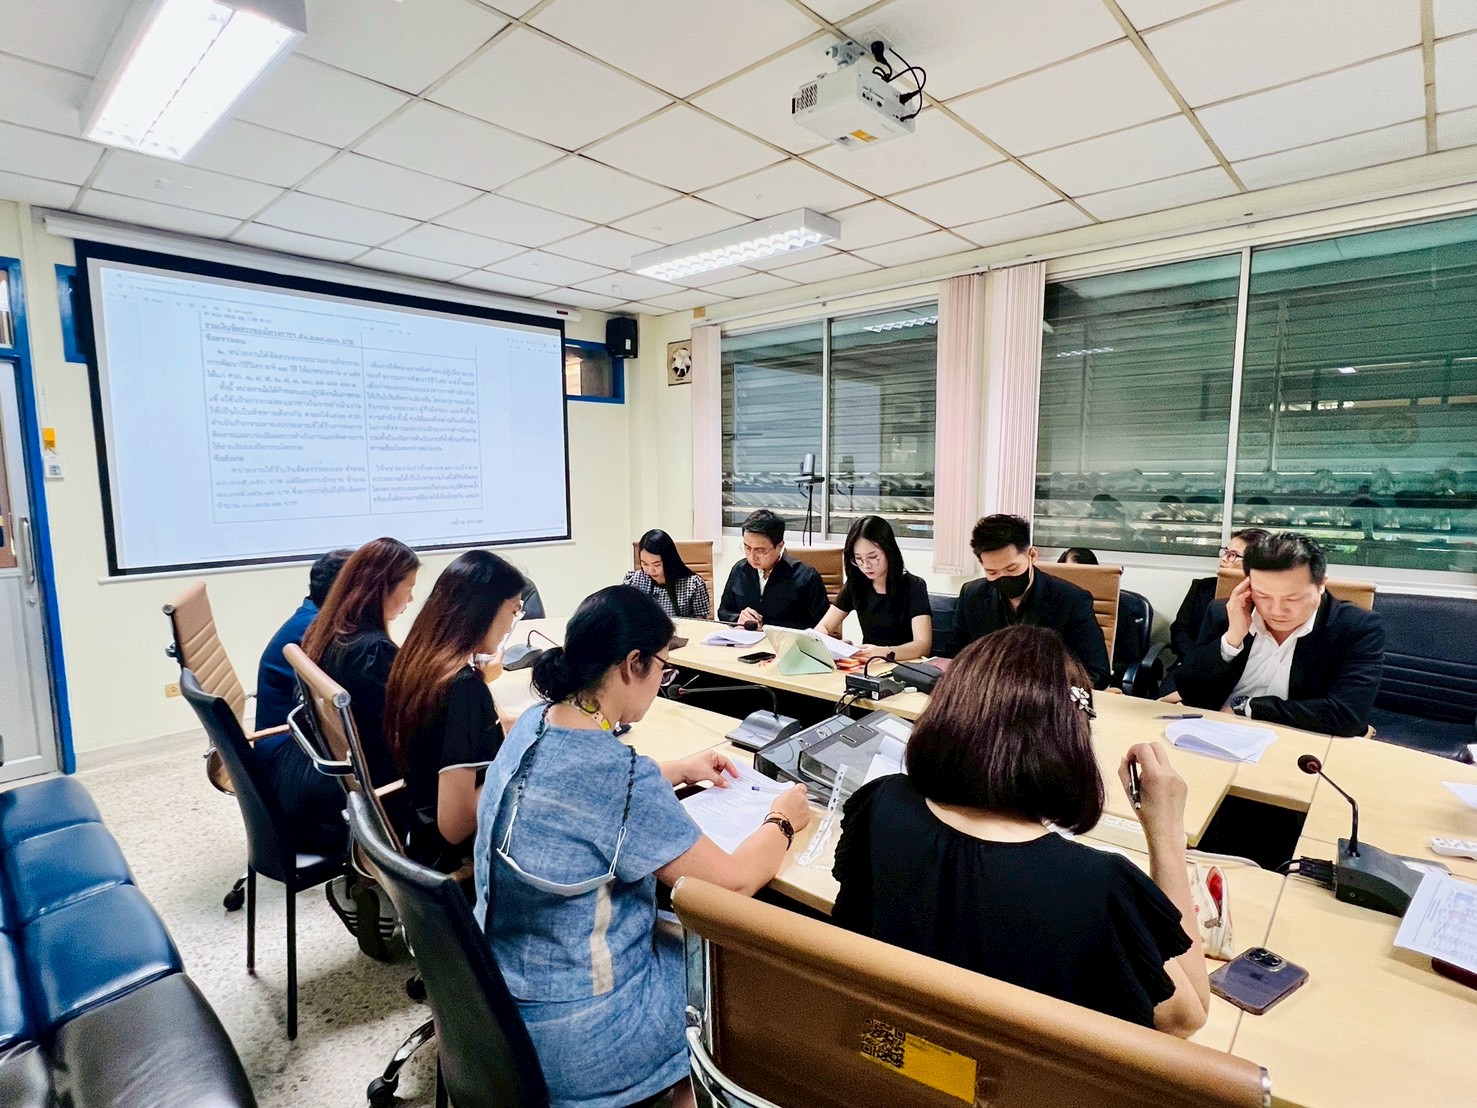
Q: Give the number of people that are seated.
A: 12